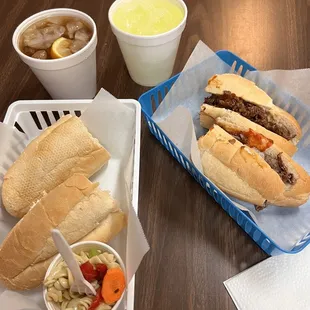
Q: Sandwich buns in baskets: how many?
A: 4